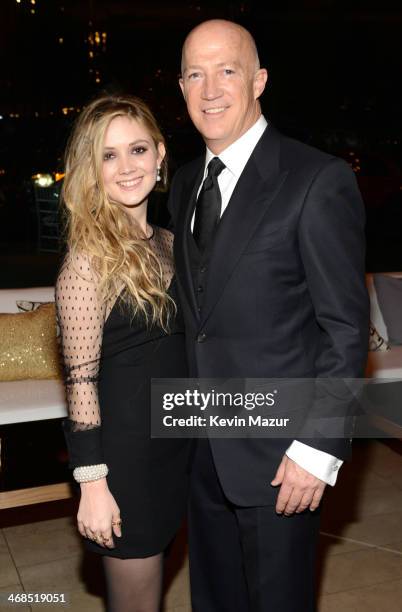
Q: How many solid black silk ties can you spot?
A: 1